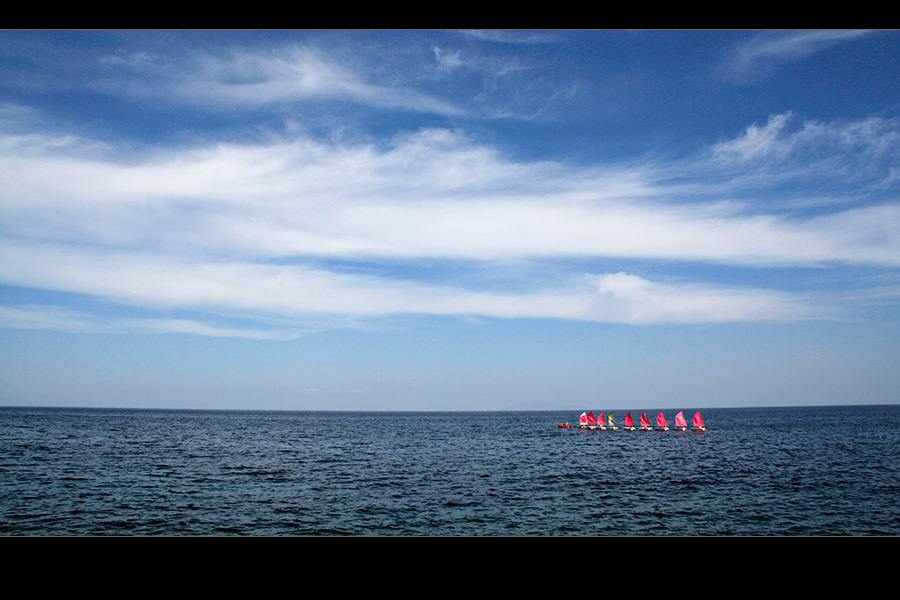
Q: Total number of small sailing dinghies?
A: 9